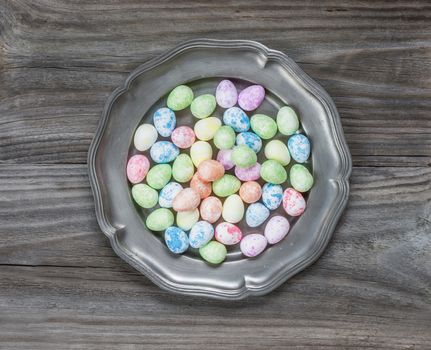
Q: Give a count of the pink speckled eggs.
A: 4